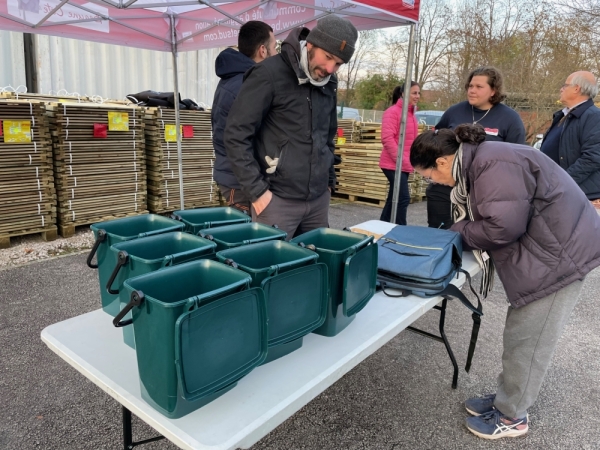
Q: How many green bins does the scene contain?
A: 7